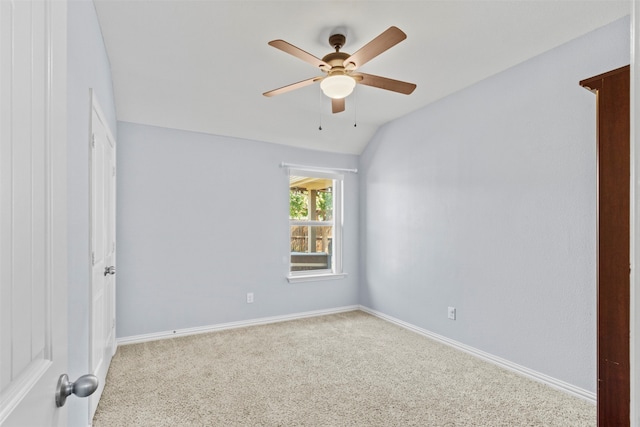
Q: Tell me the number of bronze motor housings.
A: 1